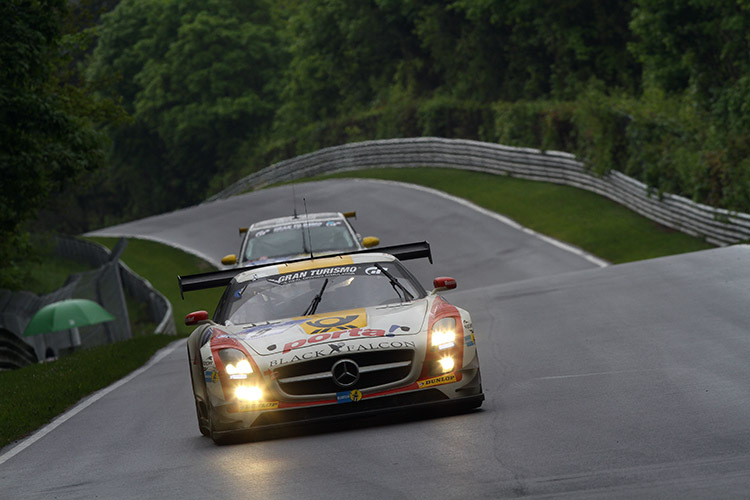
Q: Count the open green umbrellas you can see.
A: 1